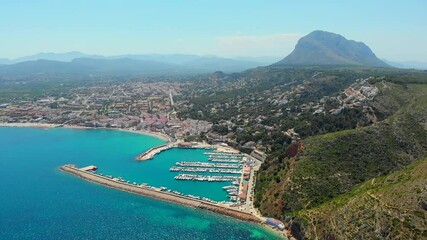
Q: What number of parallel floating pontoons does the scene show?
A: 5